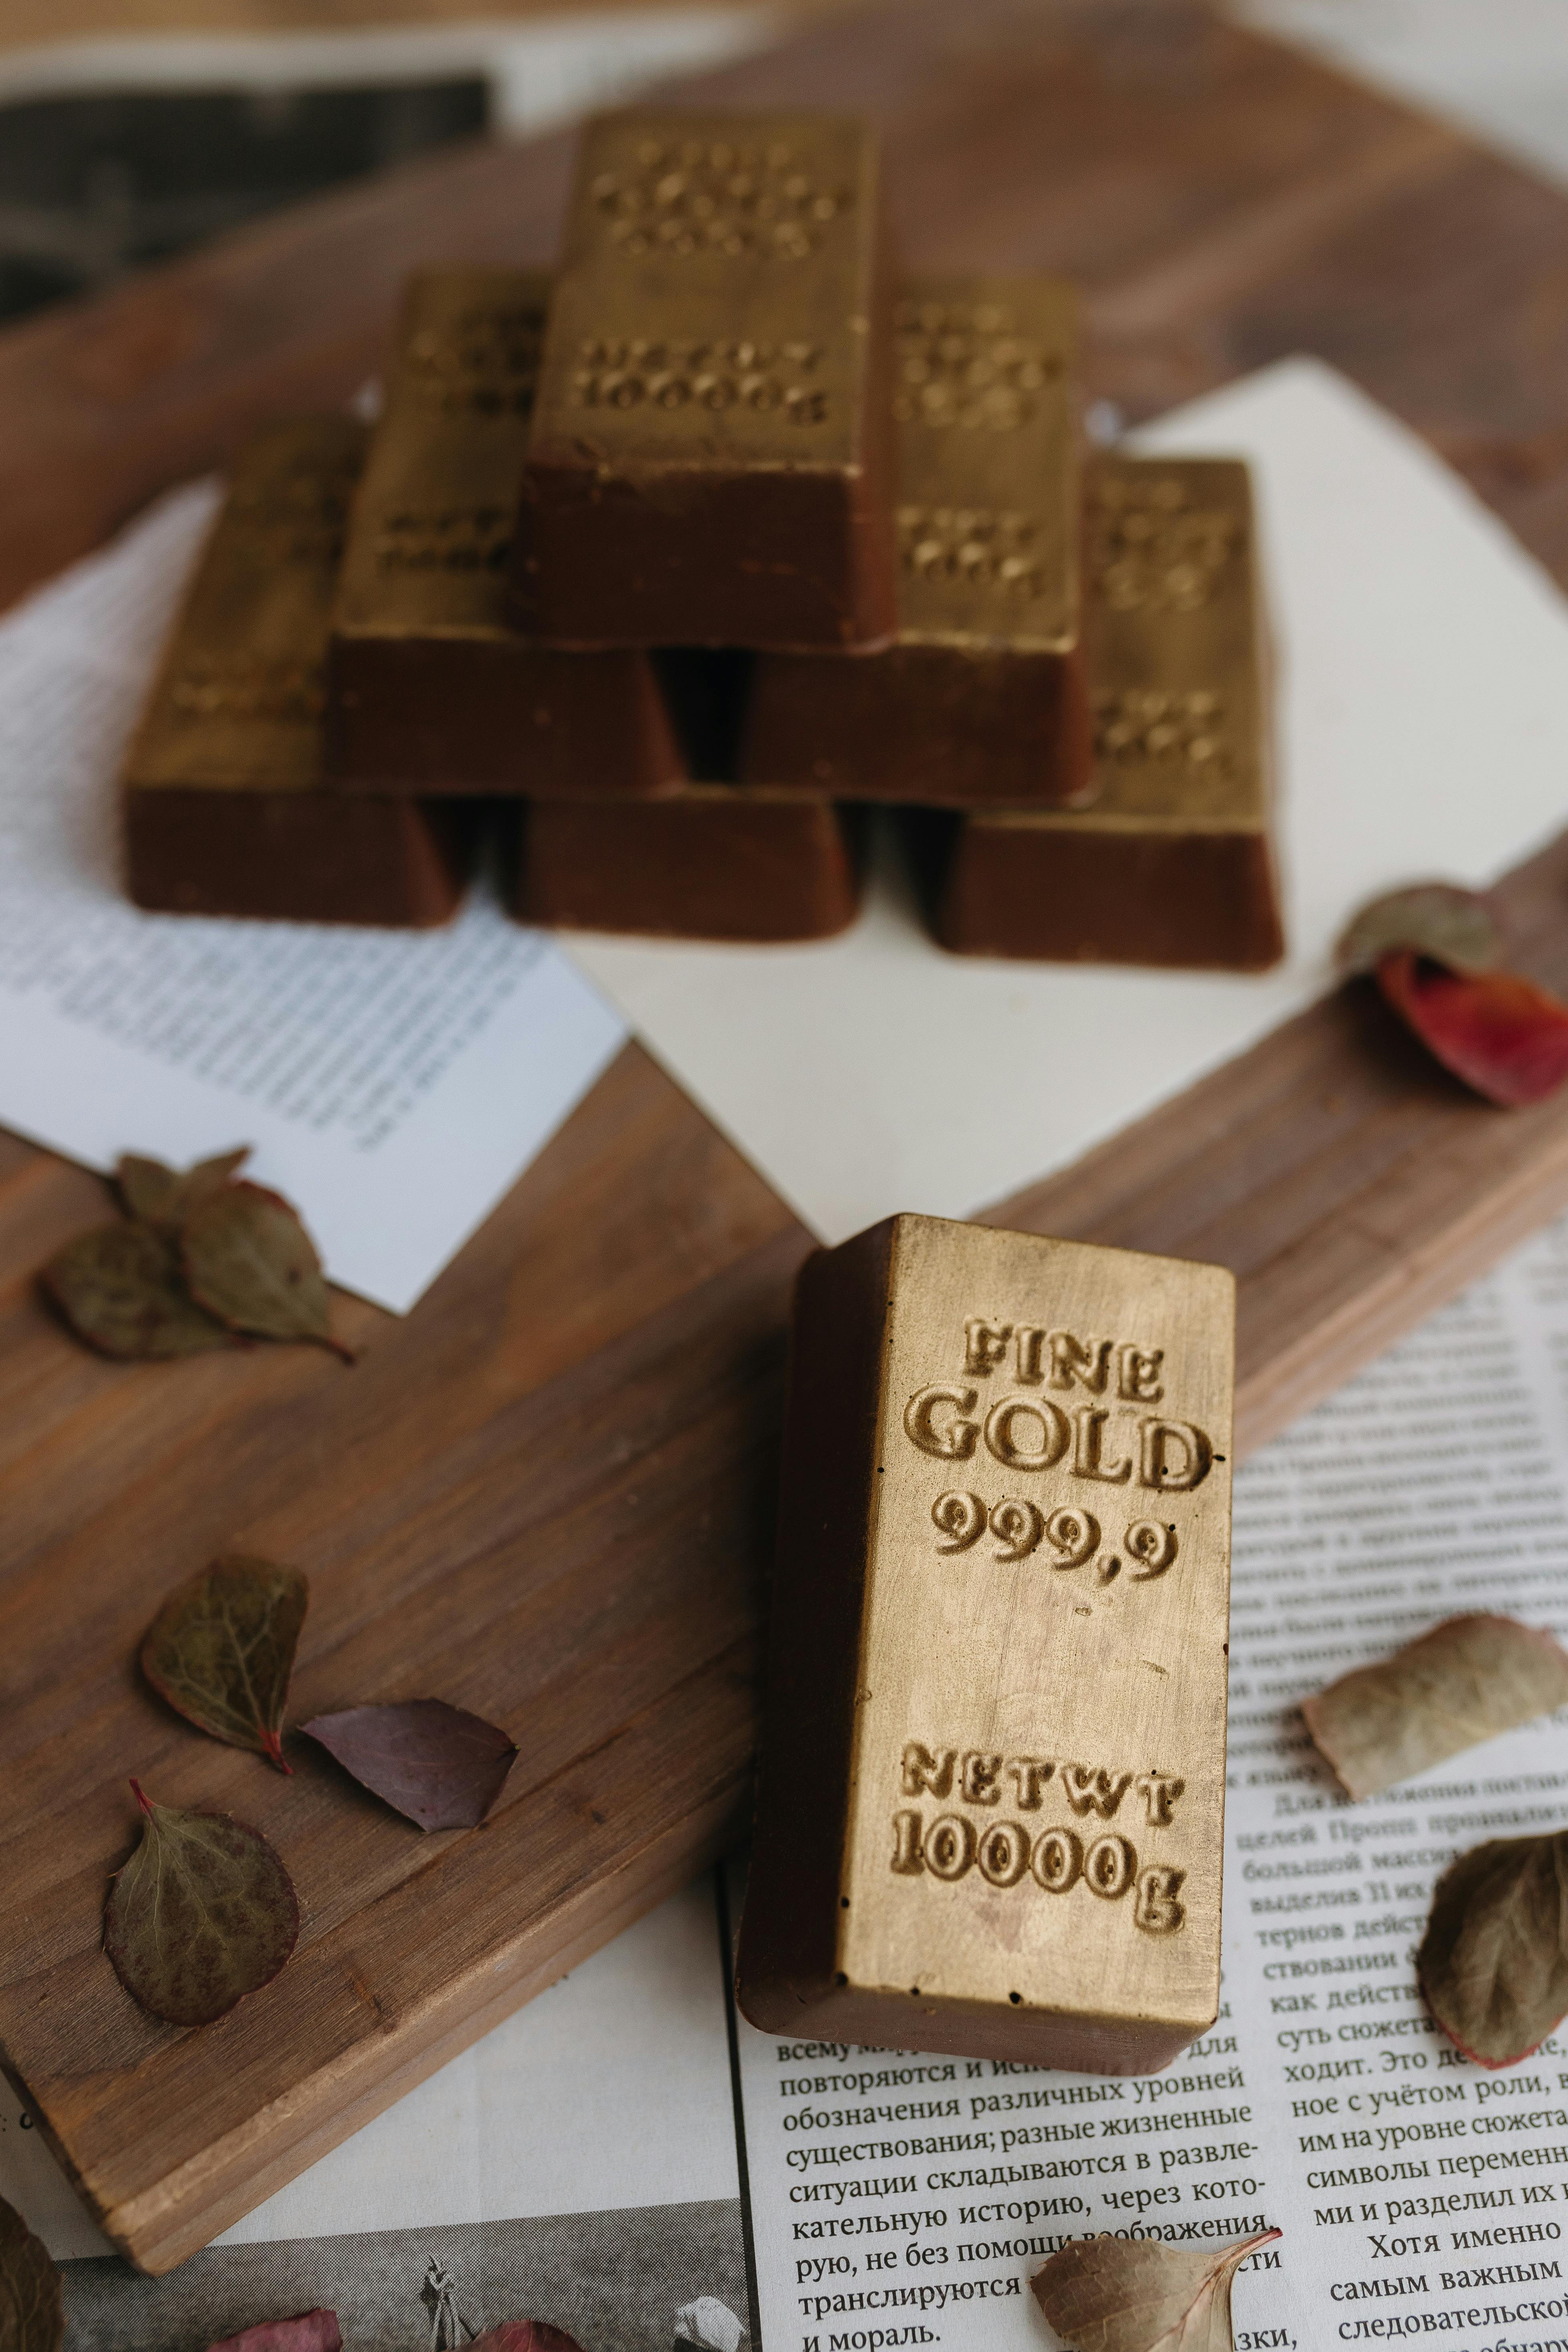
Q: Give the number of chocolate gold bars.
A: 7